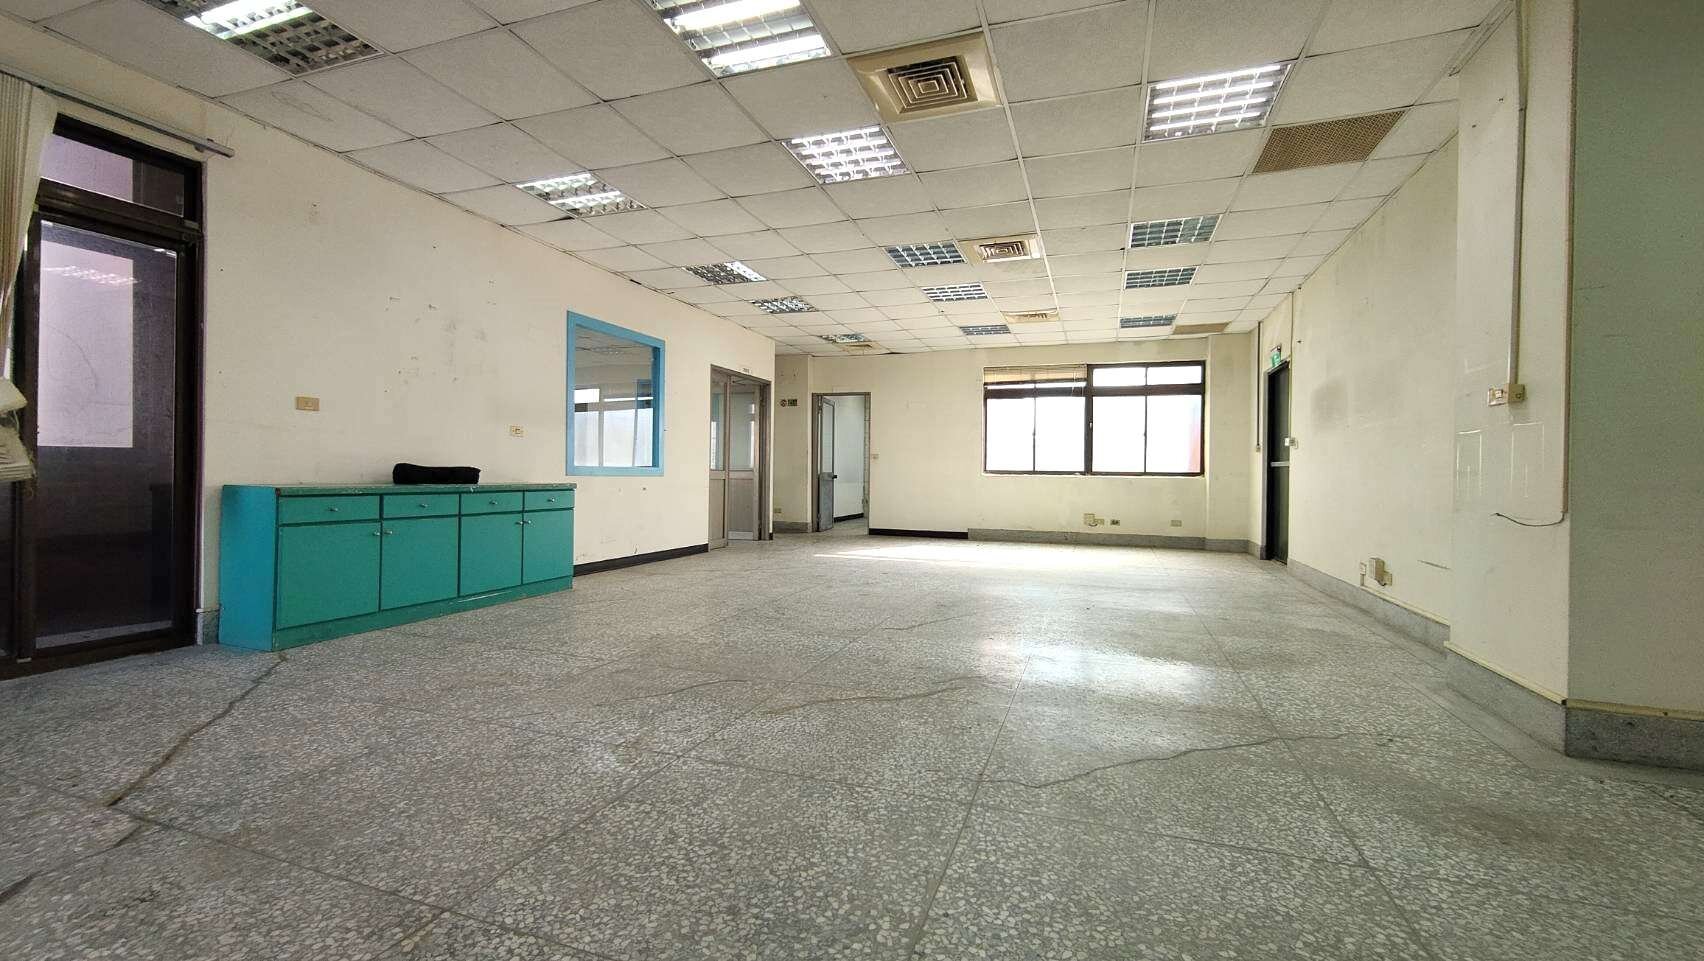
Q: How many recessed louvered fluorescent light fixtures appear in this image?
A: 14